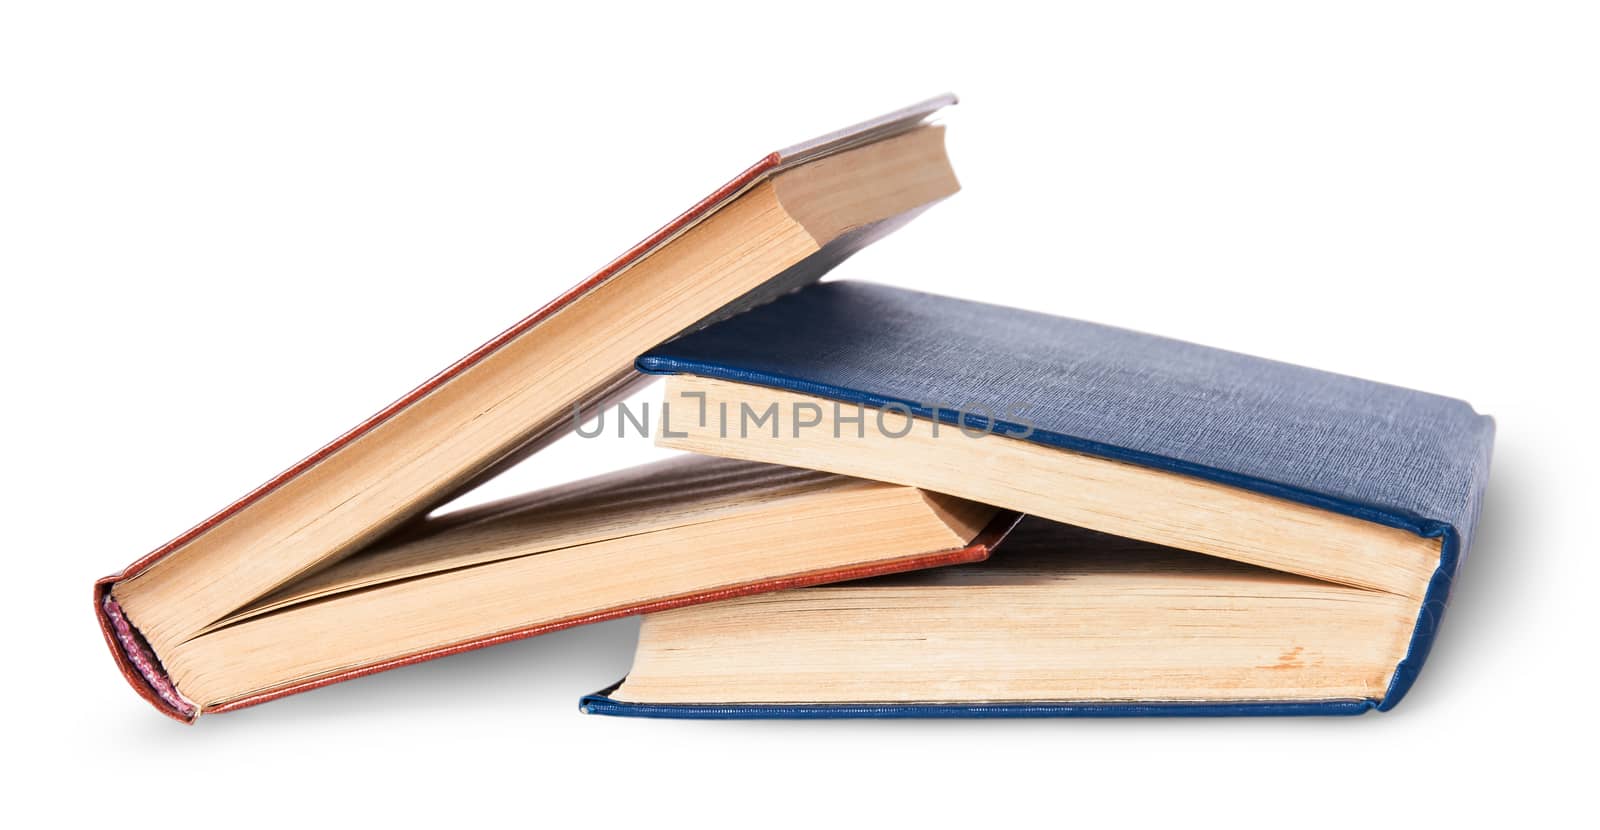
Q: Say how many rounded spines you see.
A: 2